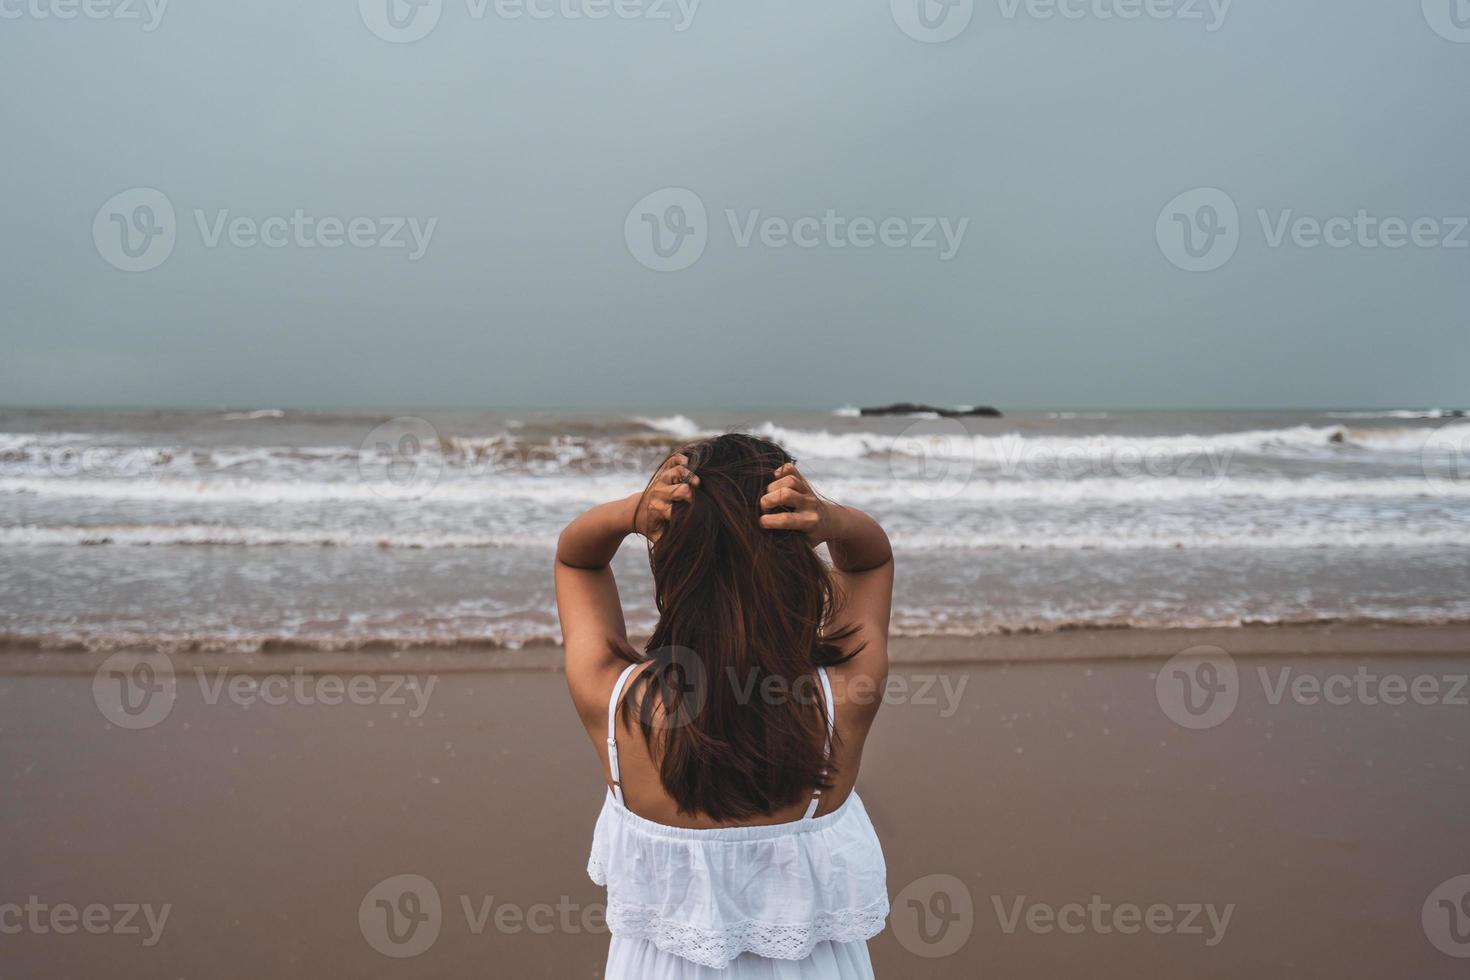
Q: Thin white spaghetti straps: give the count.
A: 2